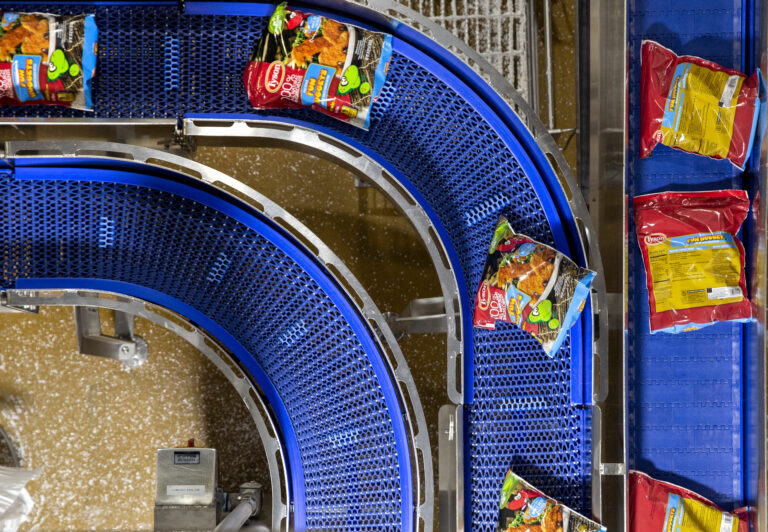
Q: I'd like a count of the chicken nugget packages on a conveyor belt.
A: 7